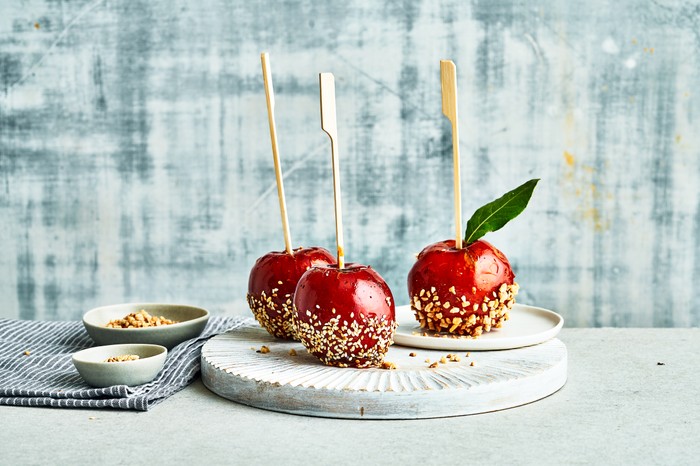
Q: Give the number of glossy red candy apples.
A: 3